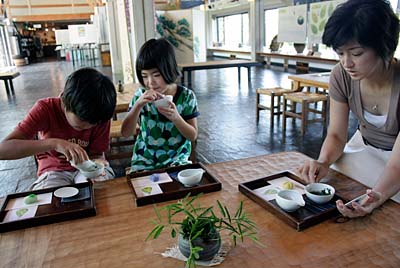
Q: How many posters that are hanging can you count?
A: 2